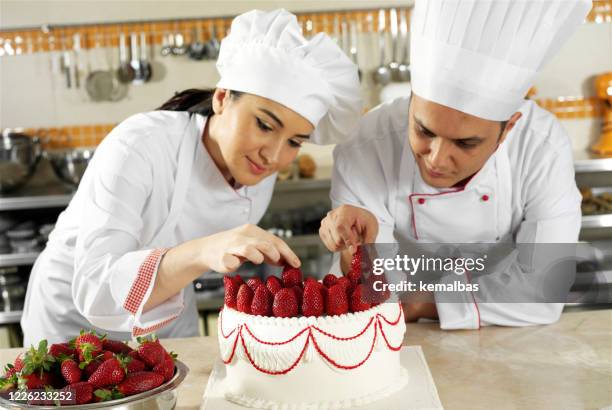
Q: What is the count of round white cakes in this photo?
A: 1